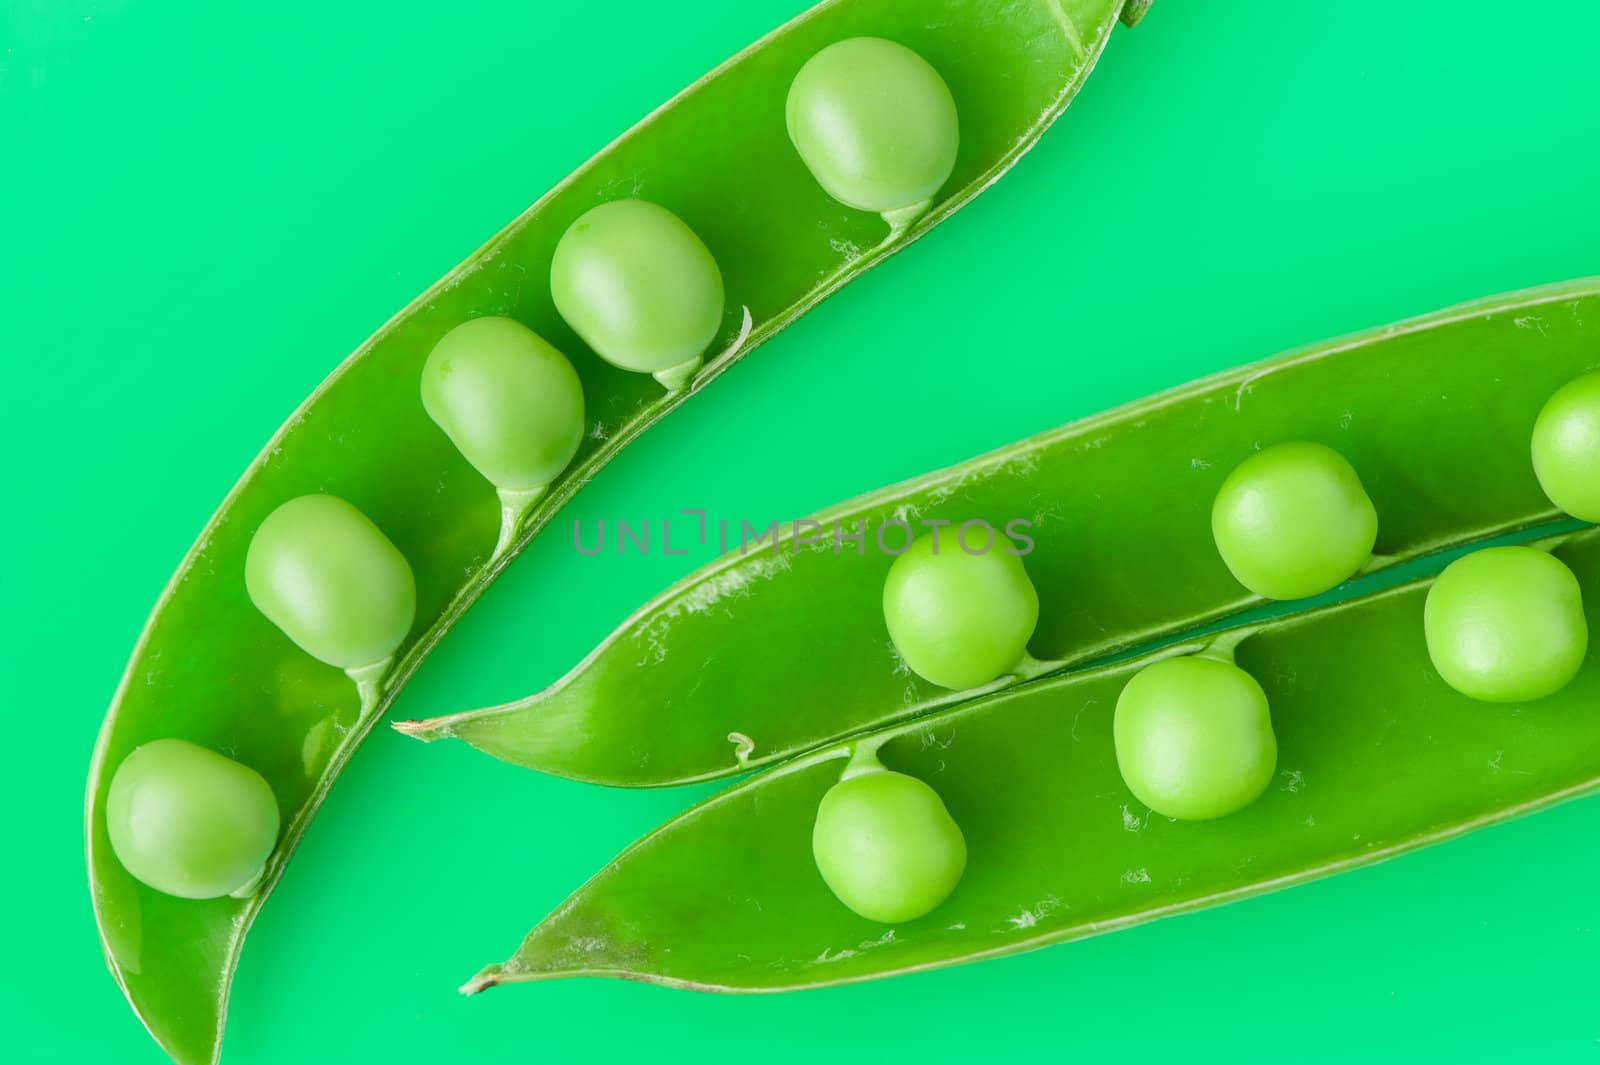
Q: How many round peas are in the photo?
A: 11